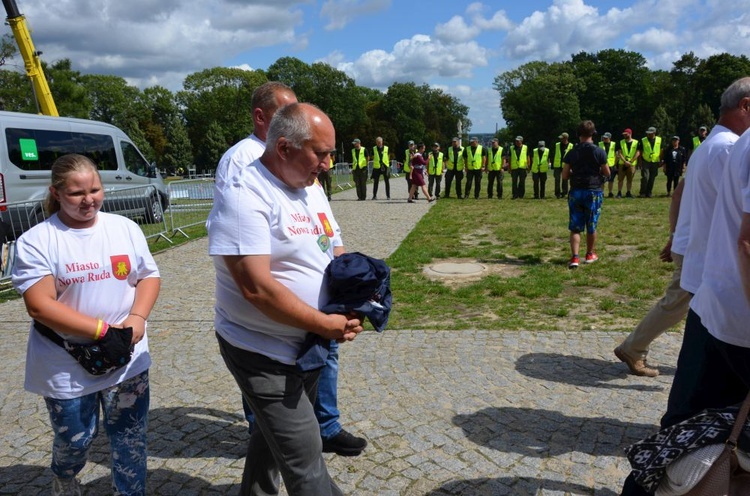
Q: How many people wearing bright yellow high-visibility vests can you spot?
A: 15